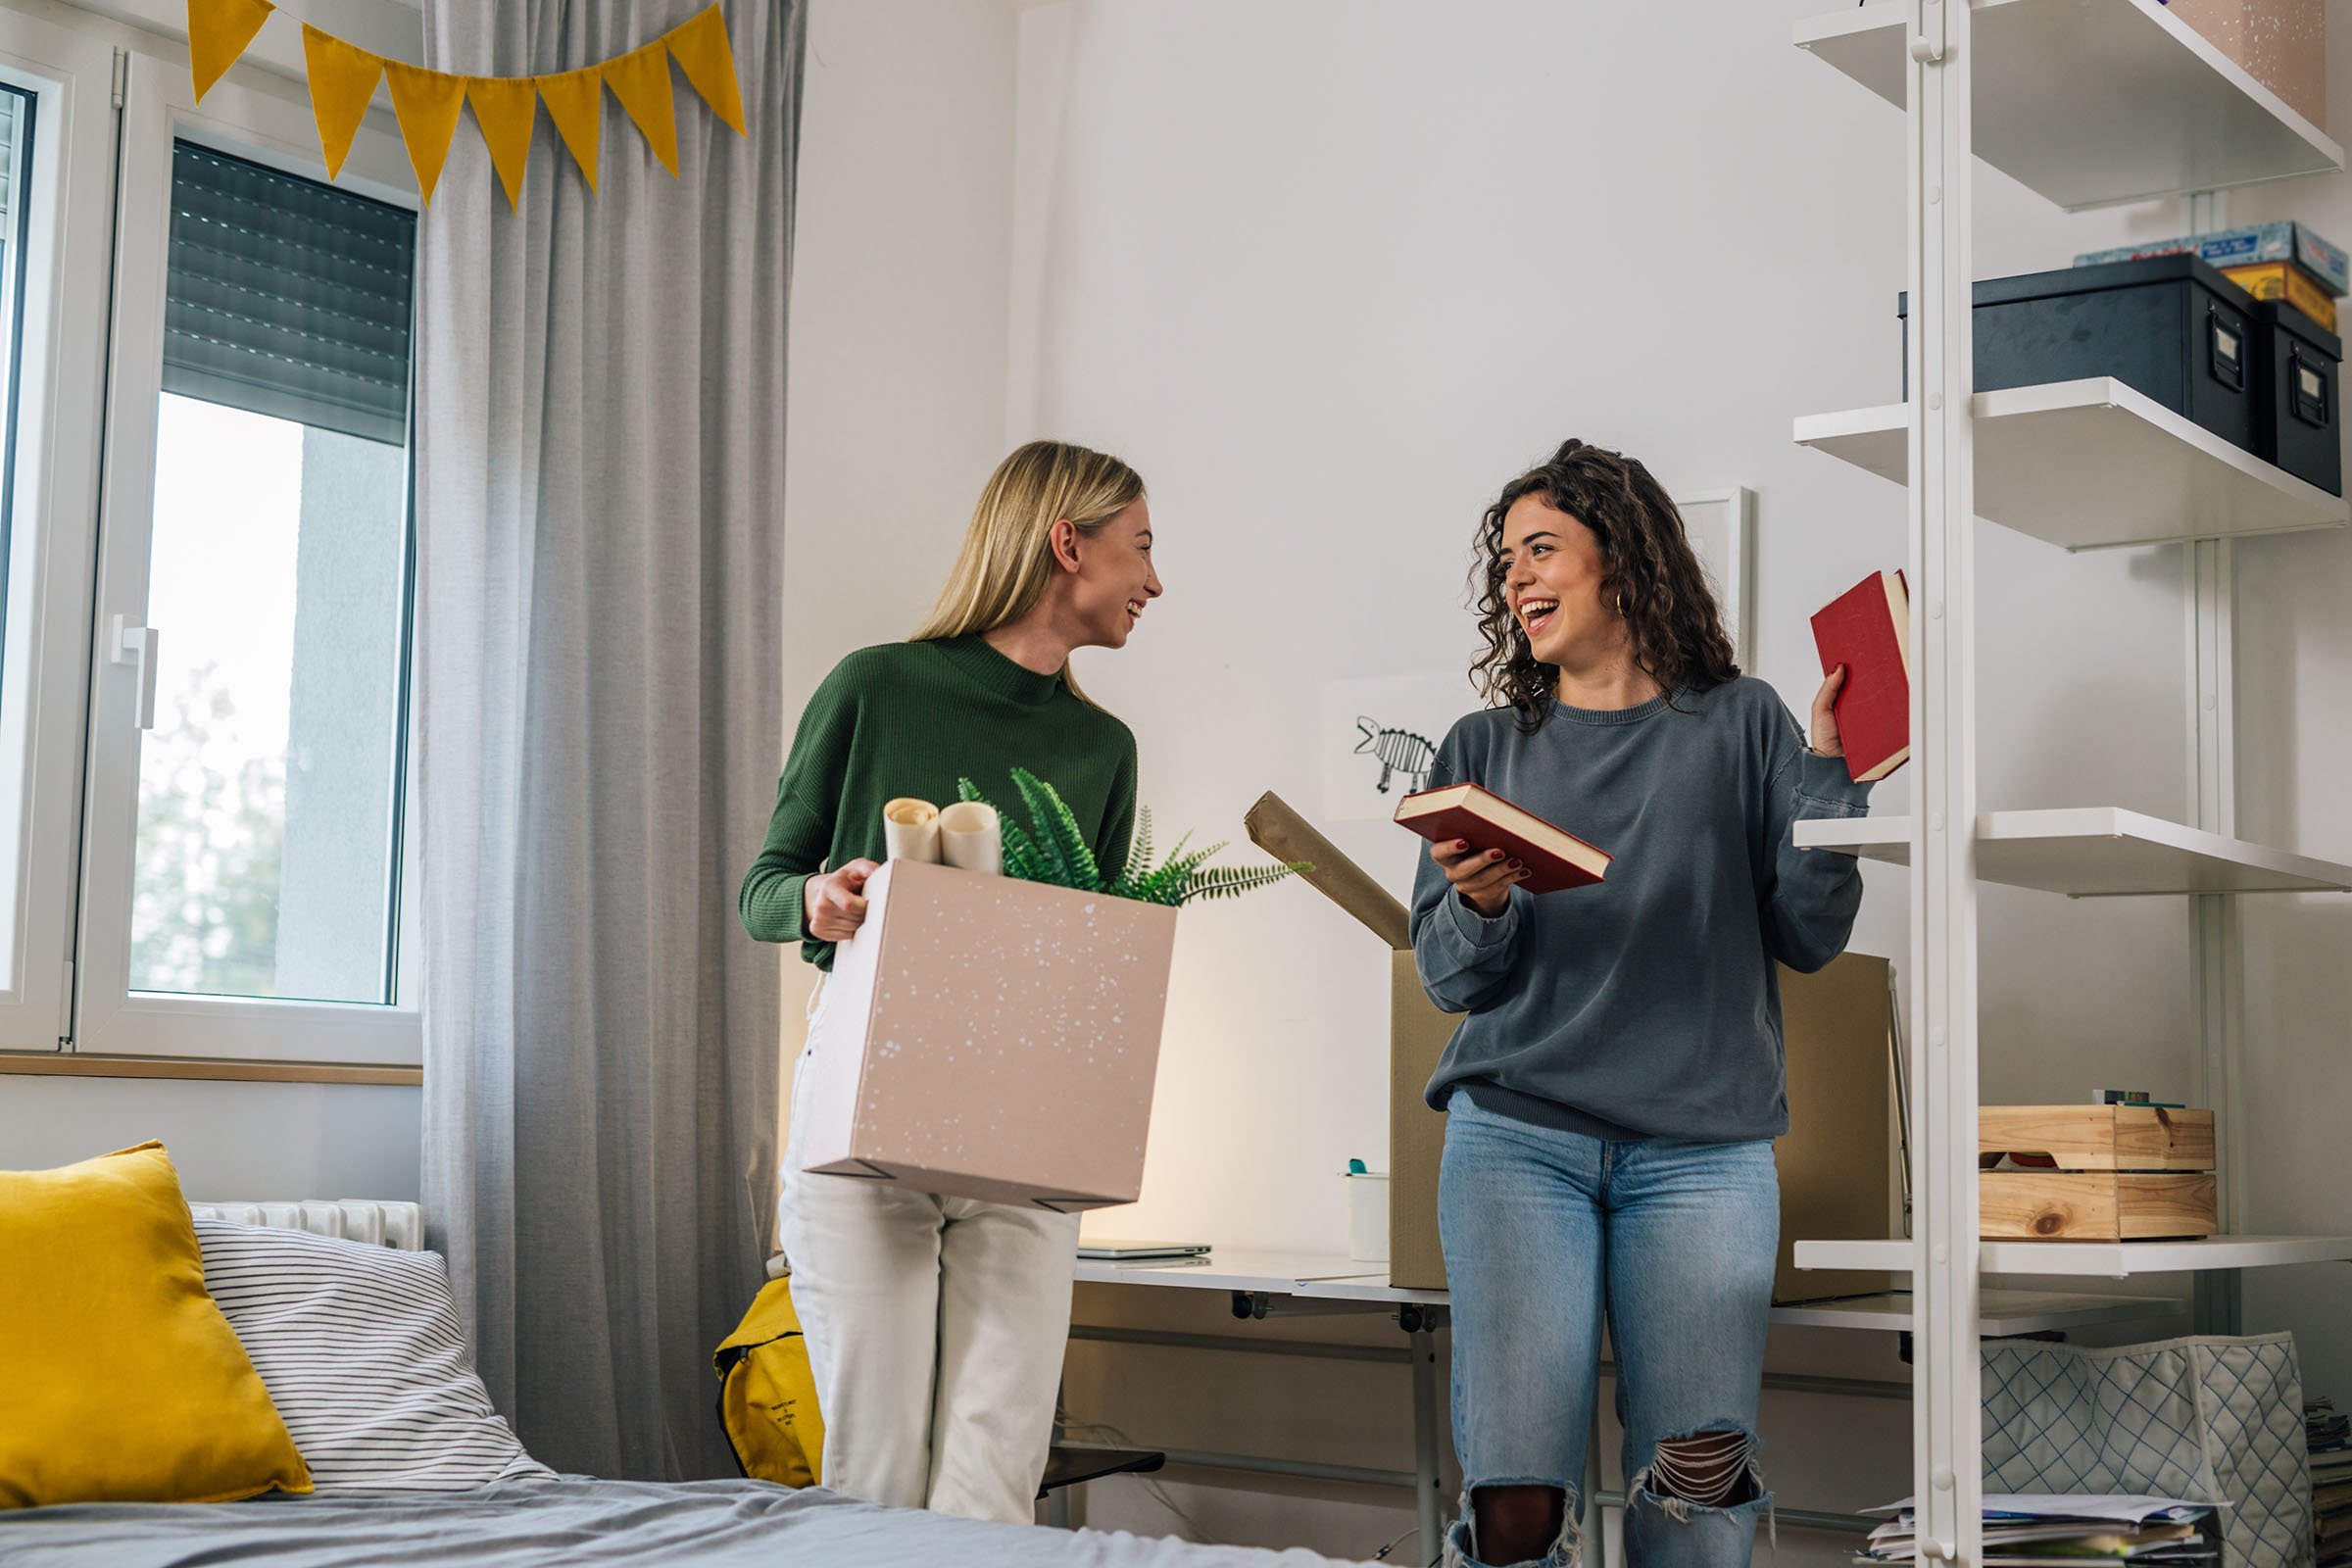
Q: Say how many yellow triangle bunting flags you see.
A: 7